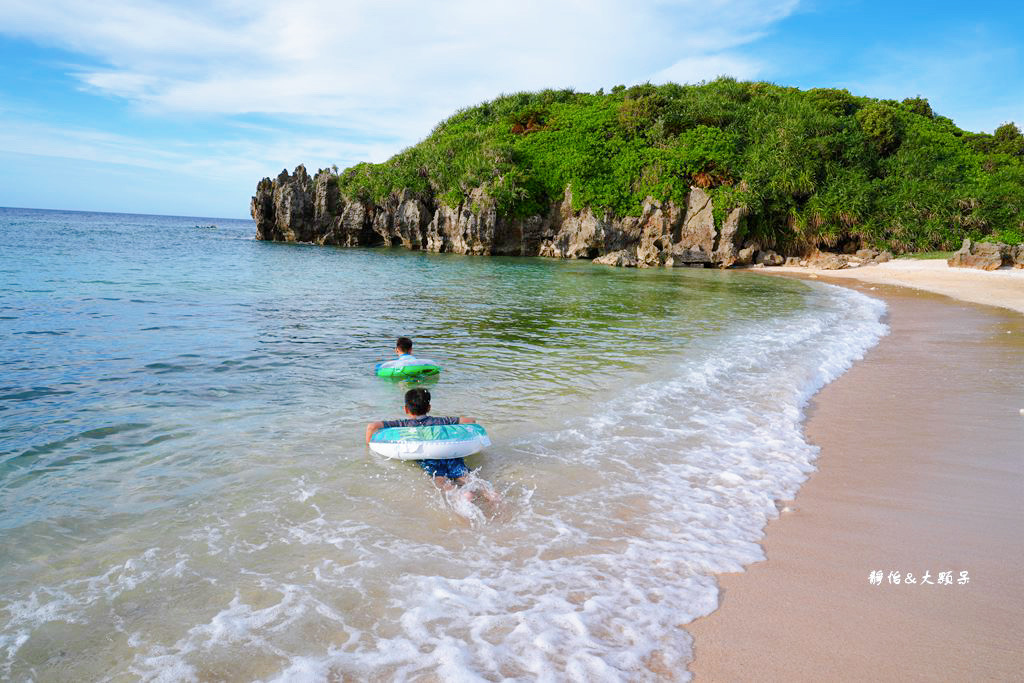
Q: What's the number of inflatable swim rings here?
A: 2